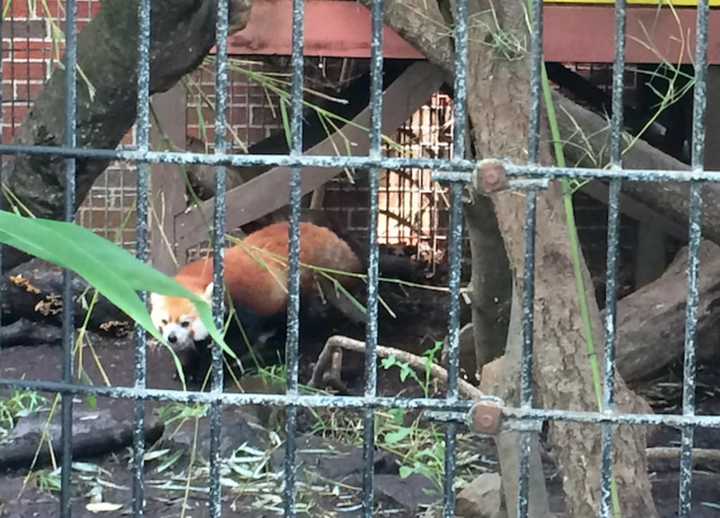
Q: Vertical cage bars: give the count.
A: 9